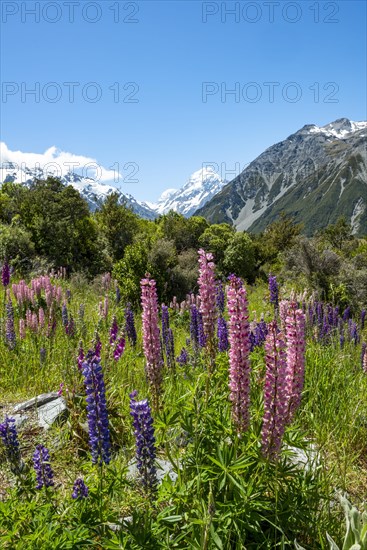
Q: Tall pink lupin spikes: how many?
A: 5